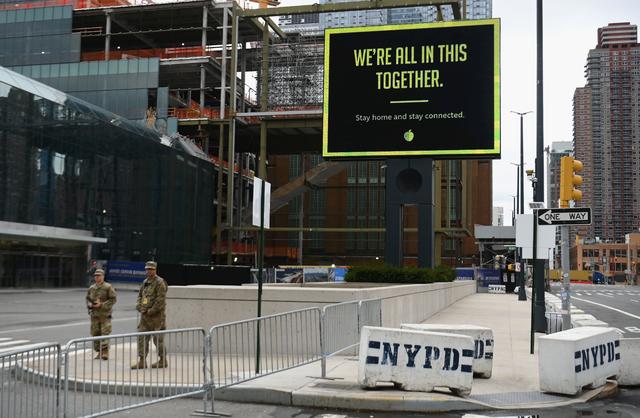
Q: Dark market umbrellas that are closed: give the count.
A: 0